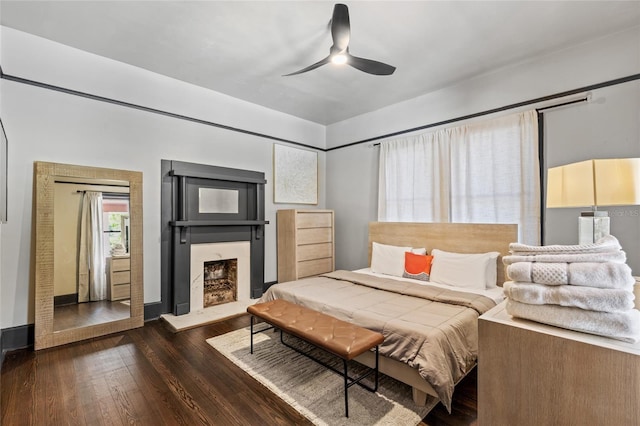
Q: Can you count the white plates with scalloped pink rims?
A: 0